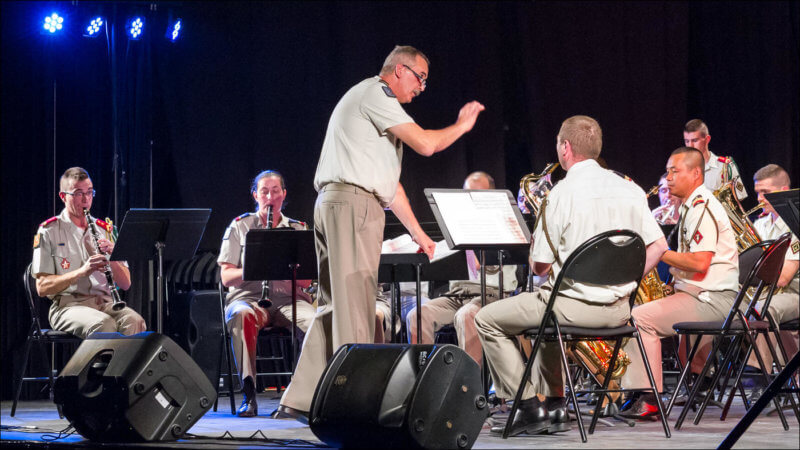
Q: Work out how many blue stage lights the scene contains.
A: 4